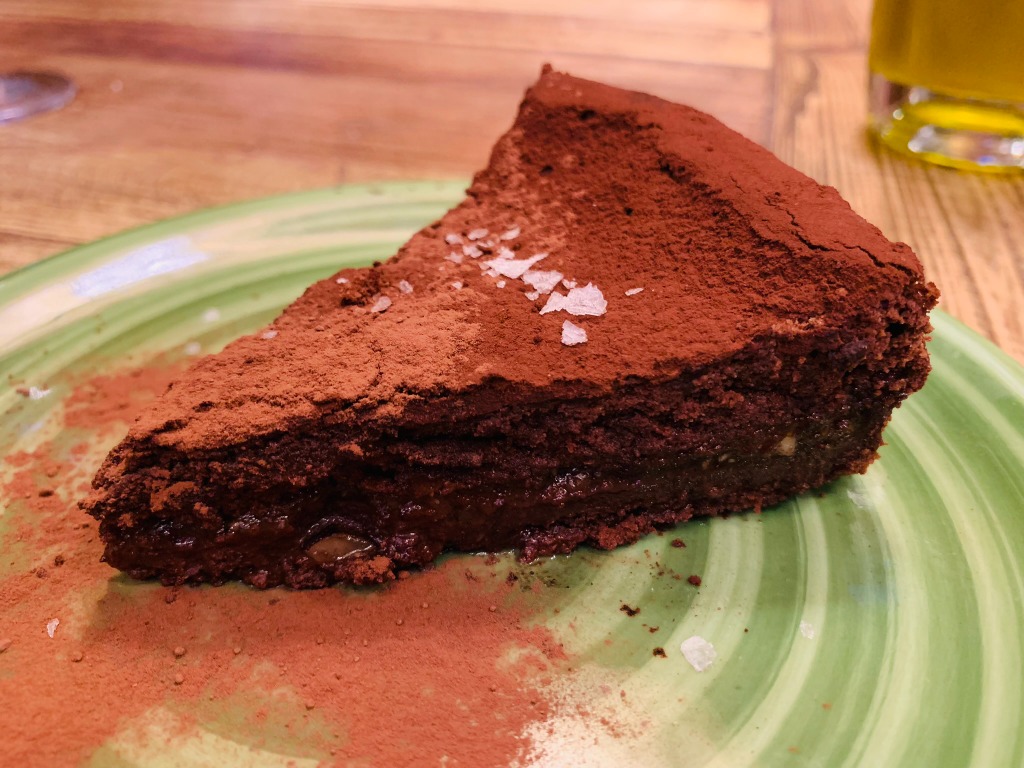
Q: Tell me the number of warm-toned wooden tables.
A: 1